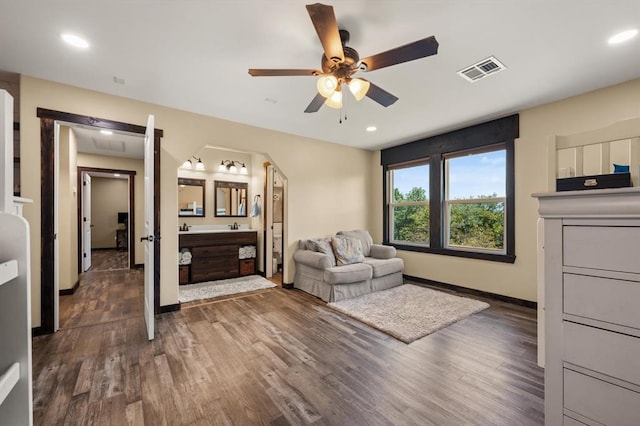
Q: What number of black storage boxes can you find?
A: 1